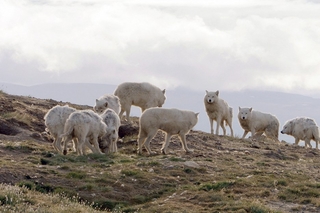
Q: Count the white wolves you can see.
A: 9